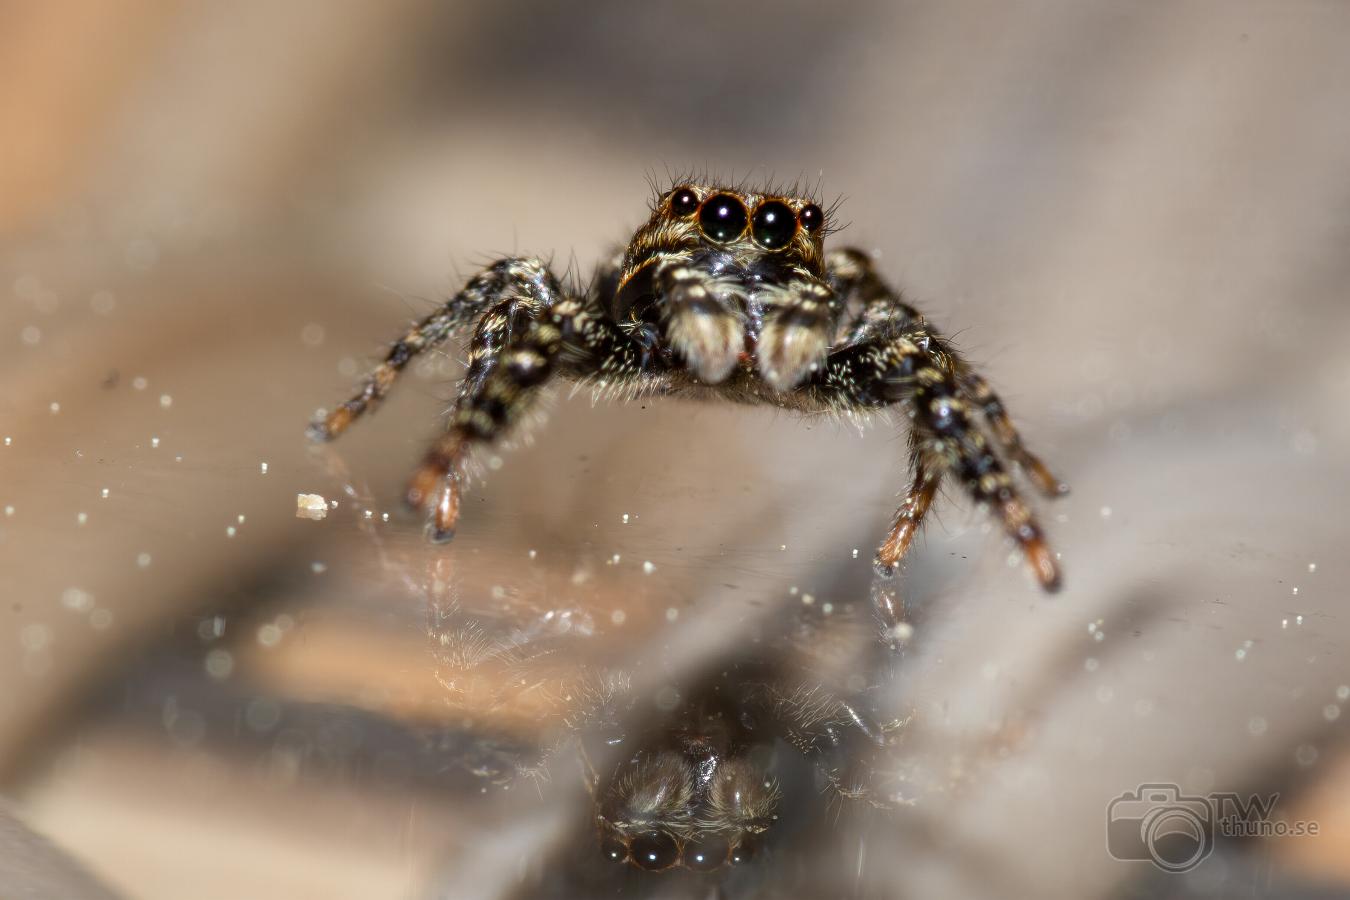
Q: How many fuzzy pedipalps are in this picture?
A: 2